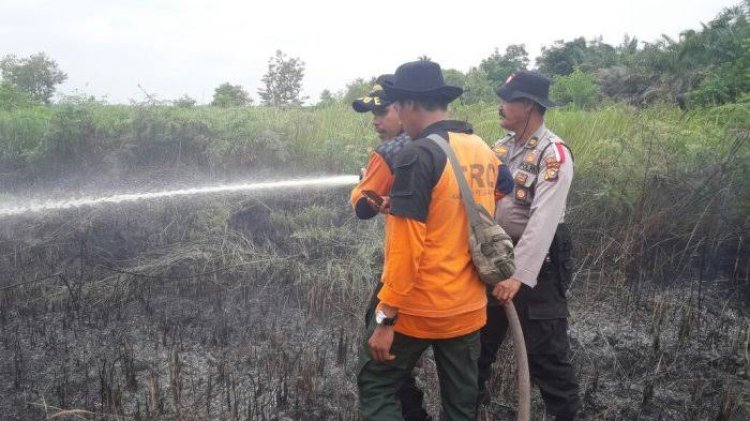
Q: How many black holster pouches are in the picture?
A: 1